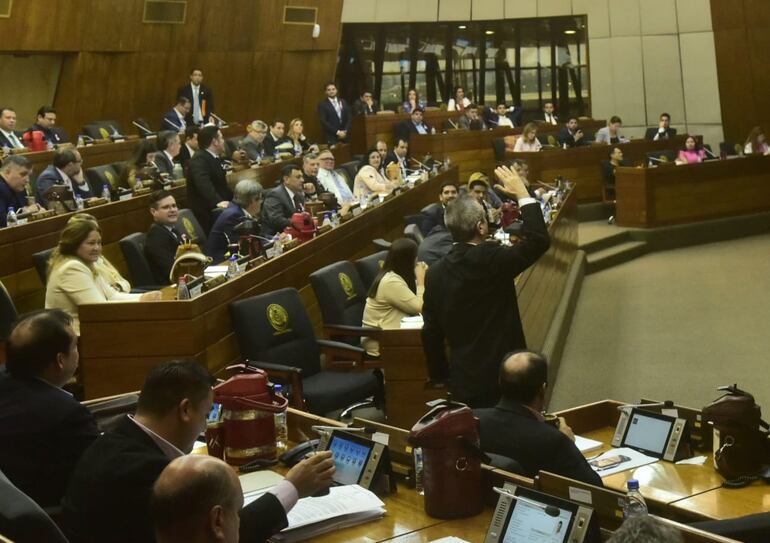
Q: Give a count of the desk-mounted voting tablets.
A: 3